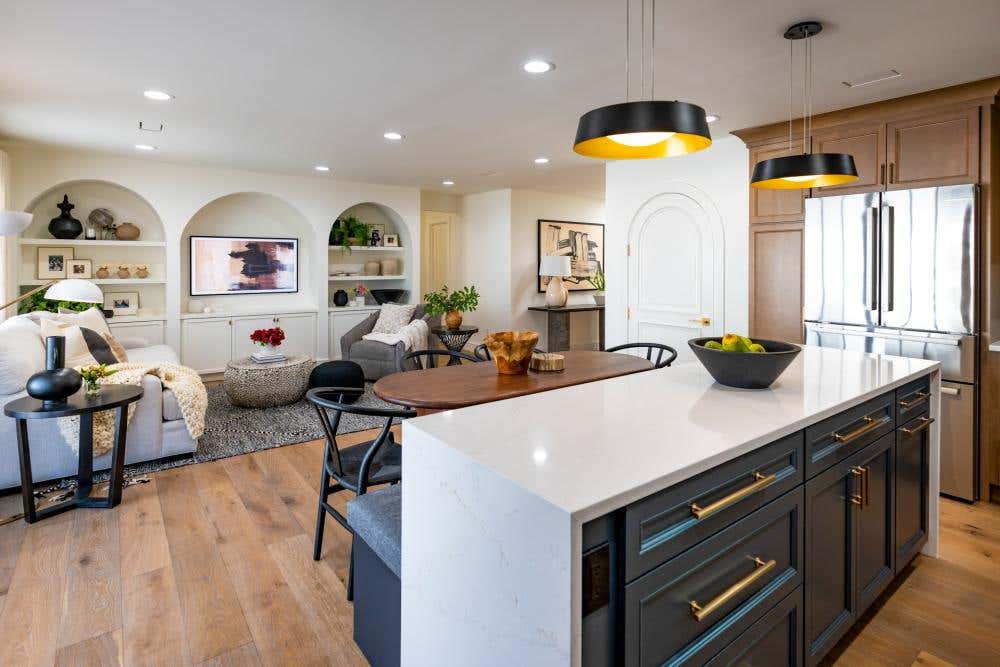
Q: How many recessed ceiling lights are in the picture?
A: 8